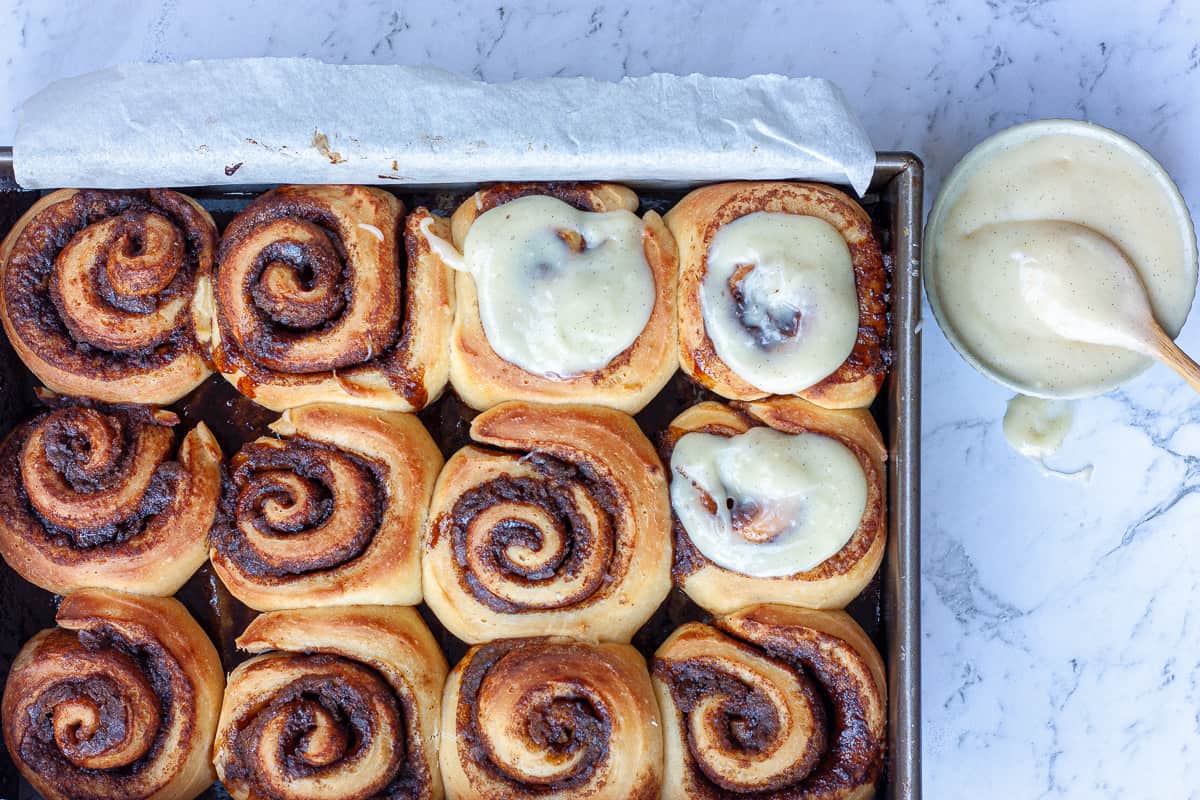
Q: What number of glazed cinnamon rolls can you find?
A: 3